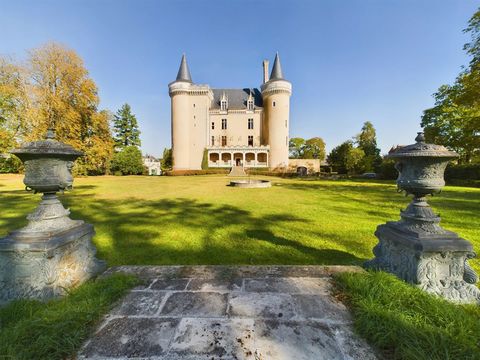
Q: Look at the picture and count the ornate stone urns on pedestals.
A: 2